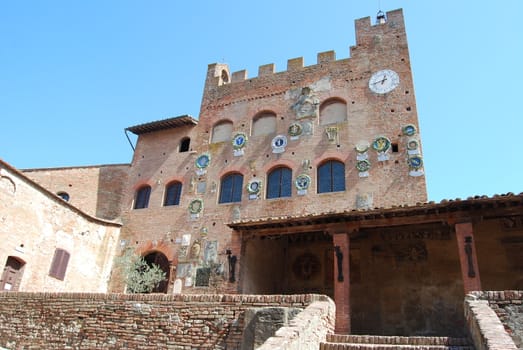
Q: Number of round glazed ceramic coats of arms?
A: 13